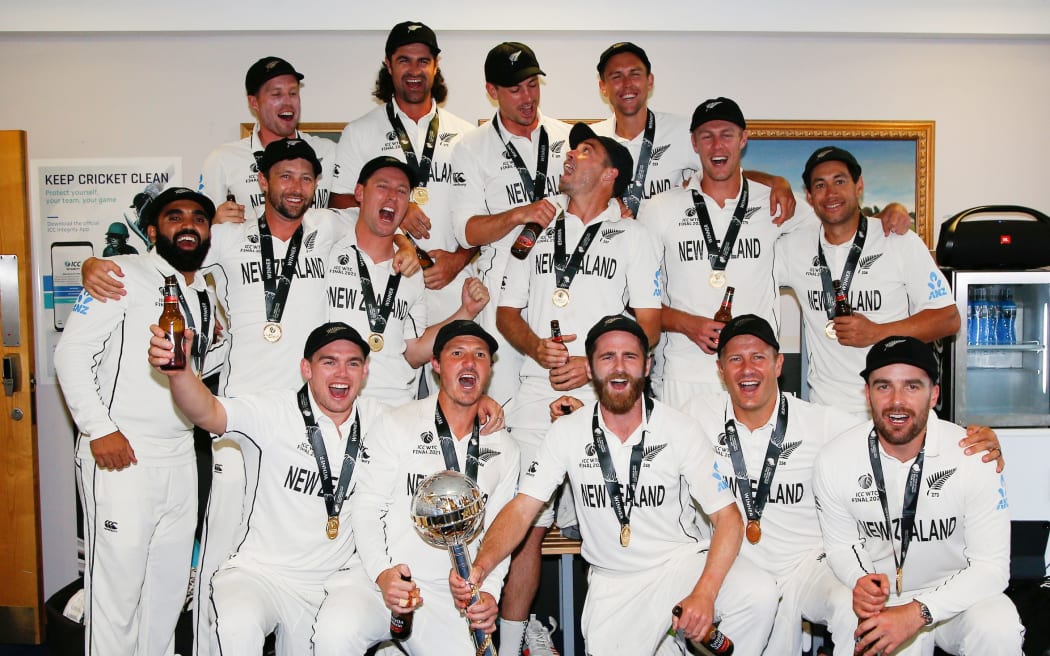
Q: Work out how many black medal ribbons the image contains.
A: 15